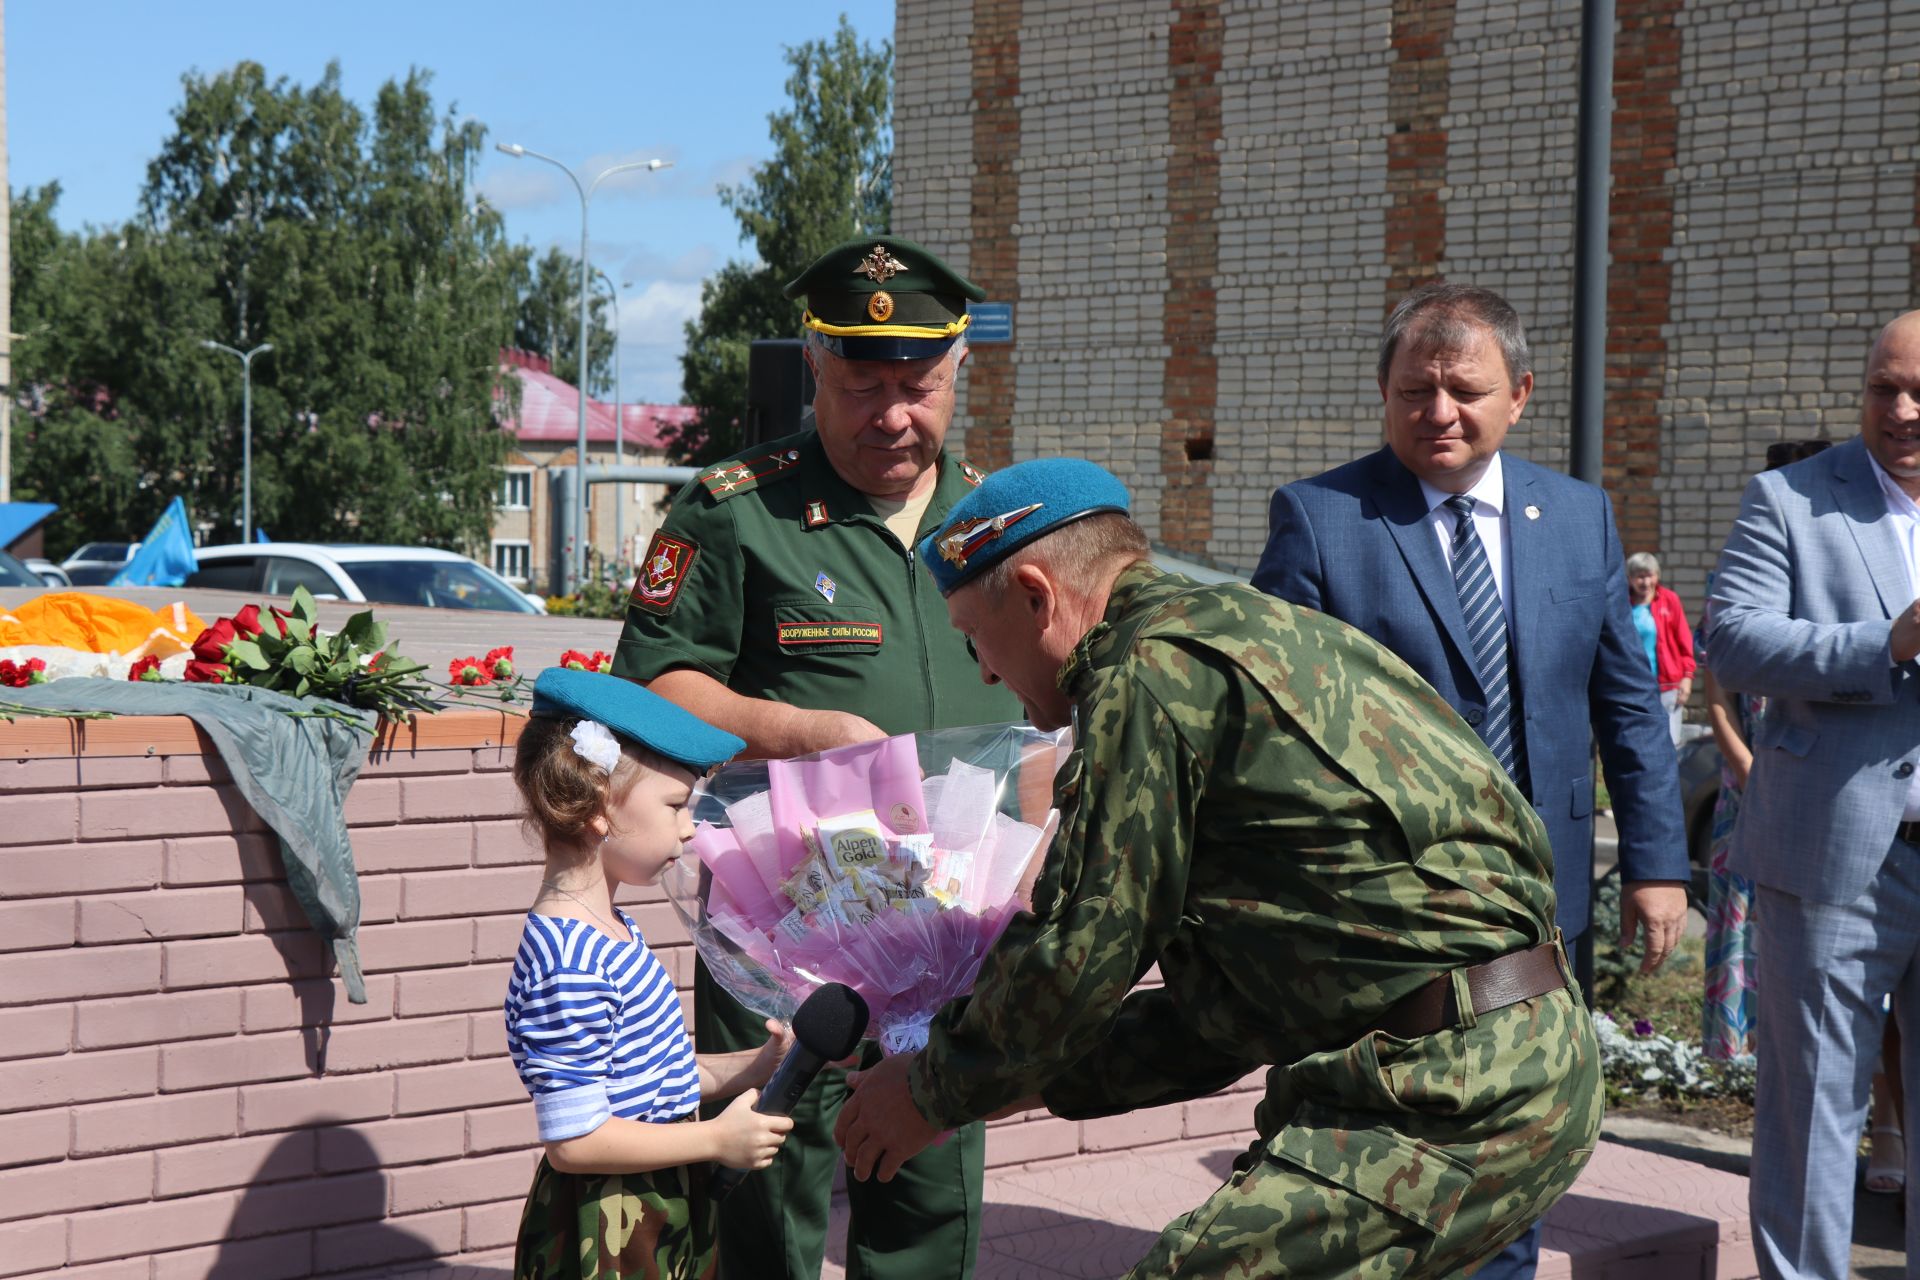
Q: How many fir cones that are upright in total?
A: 0